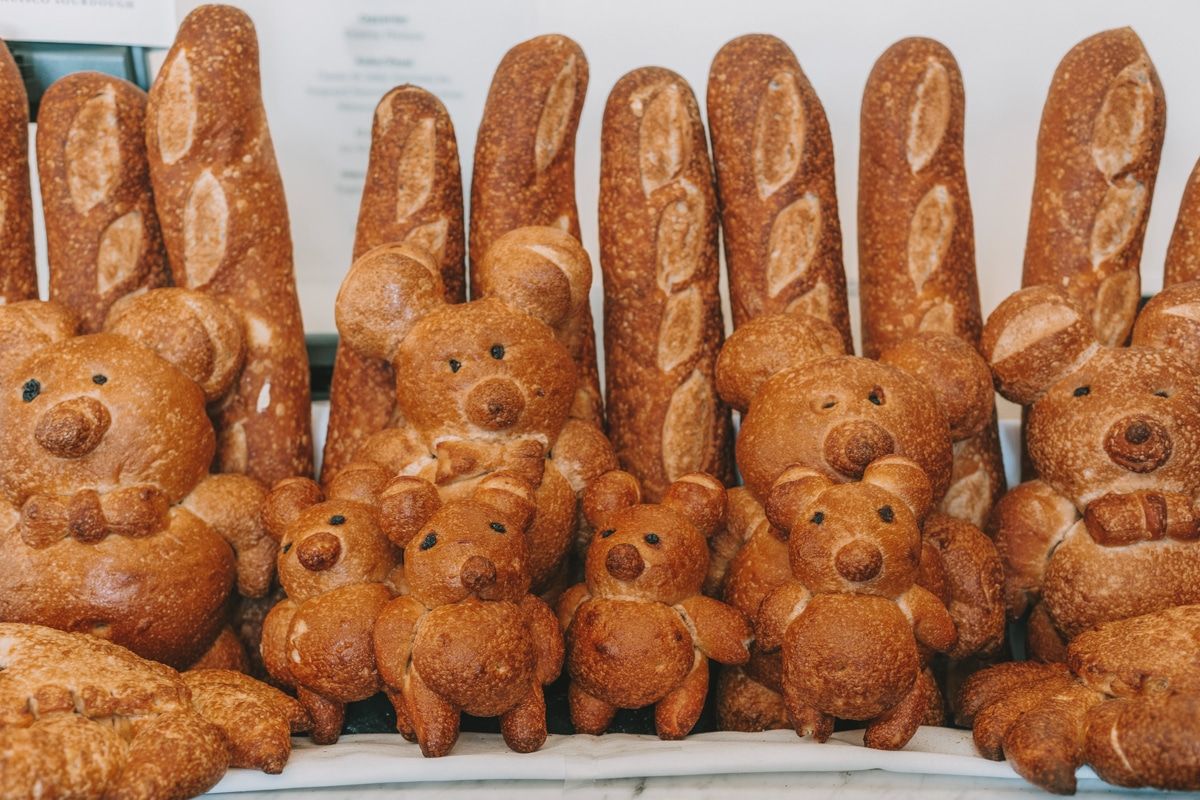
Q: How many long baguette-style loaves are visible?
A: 10